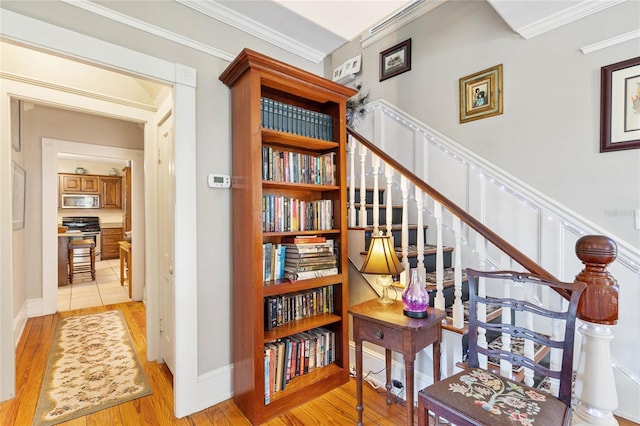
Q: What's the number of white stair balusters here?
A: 12